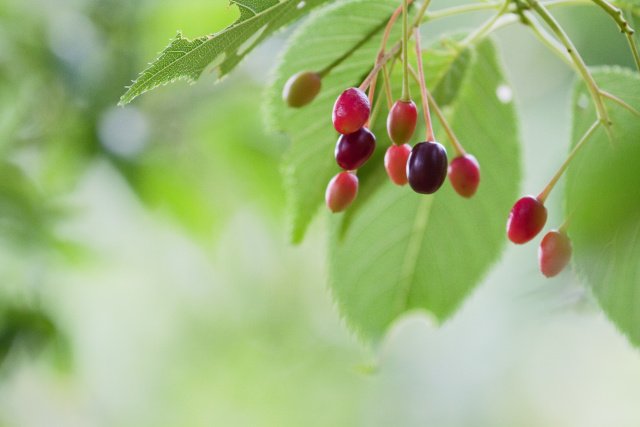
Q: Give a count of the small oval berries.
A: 10